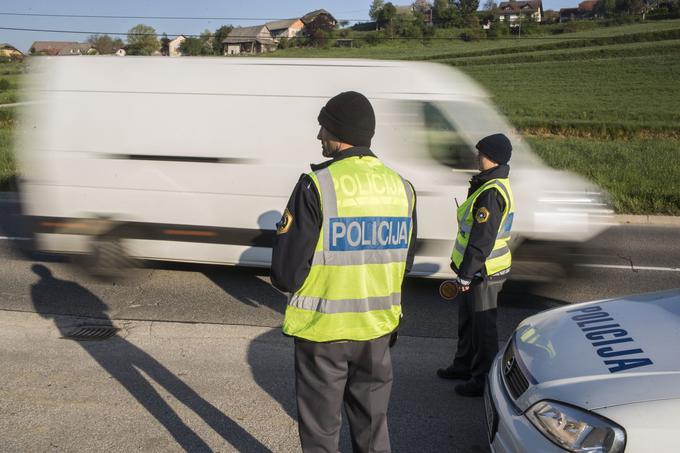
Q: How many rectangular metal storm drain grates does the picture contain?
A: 1